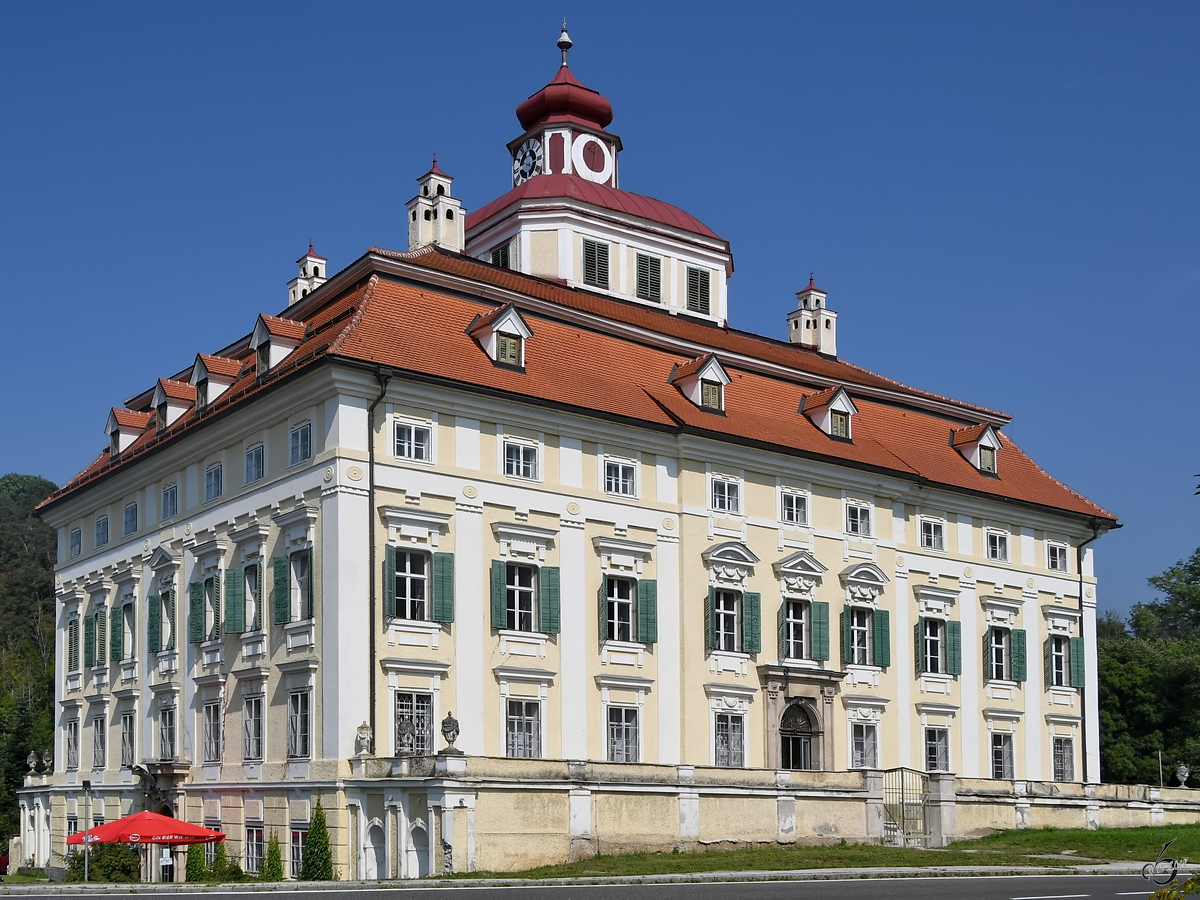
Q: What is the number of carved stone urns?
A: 6